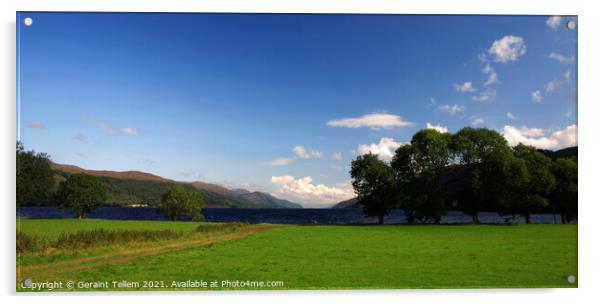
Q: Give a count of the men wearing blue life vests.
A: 0